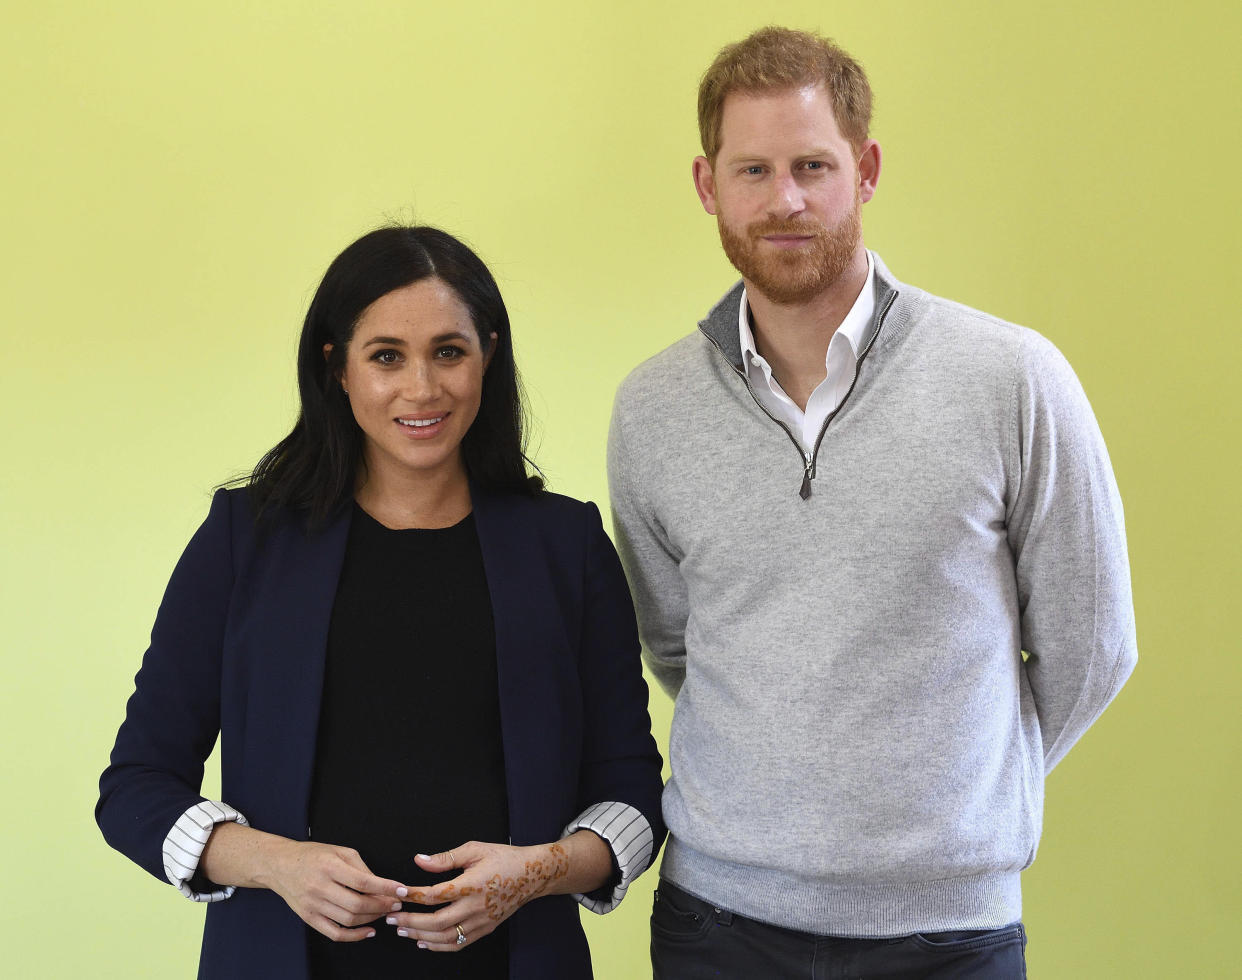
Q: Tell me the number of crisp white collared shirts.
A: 1